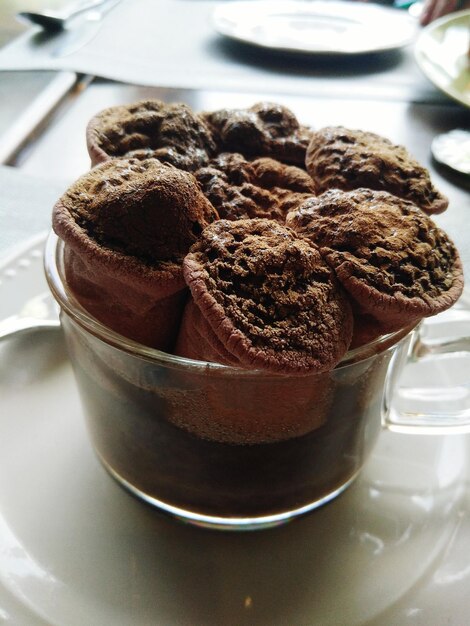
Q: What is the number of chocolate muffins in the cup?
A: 7